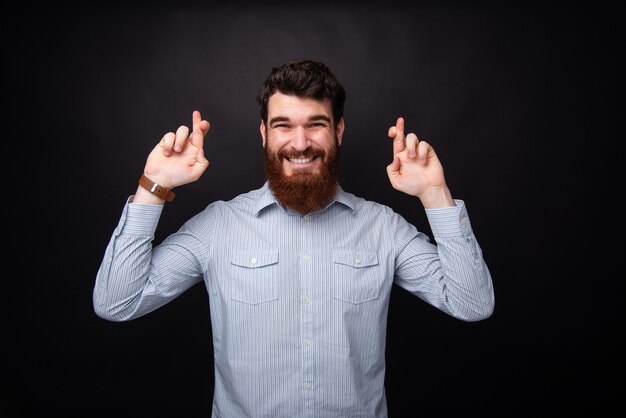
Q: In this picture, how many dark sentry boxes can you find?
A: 0